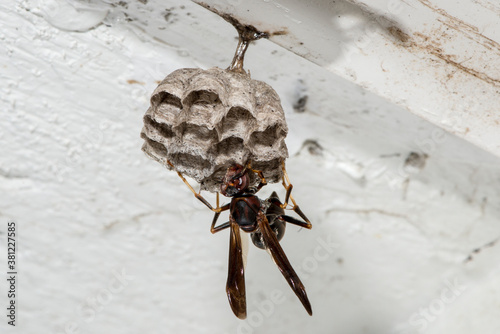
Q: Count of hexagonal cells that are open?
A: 11